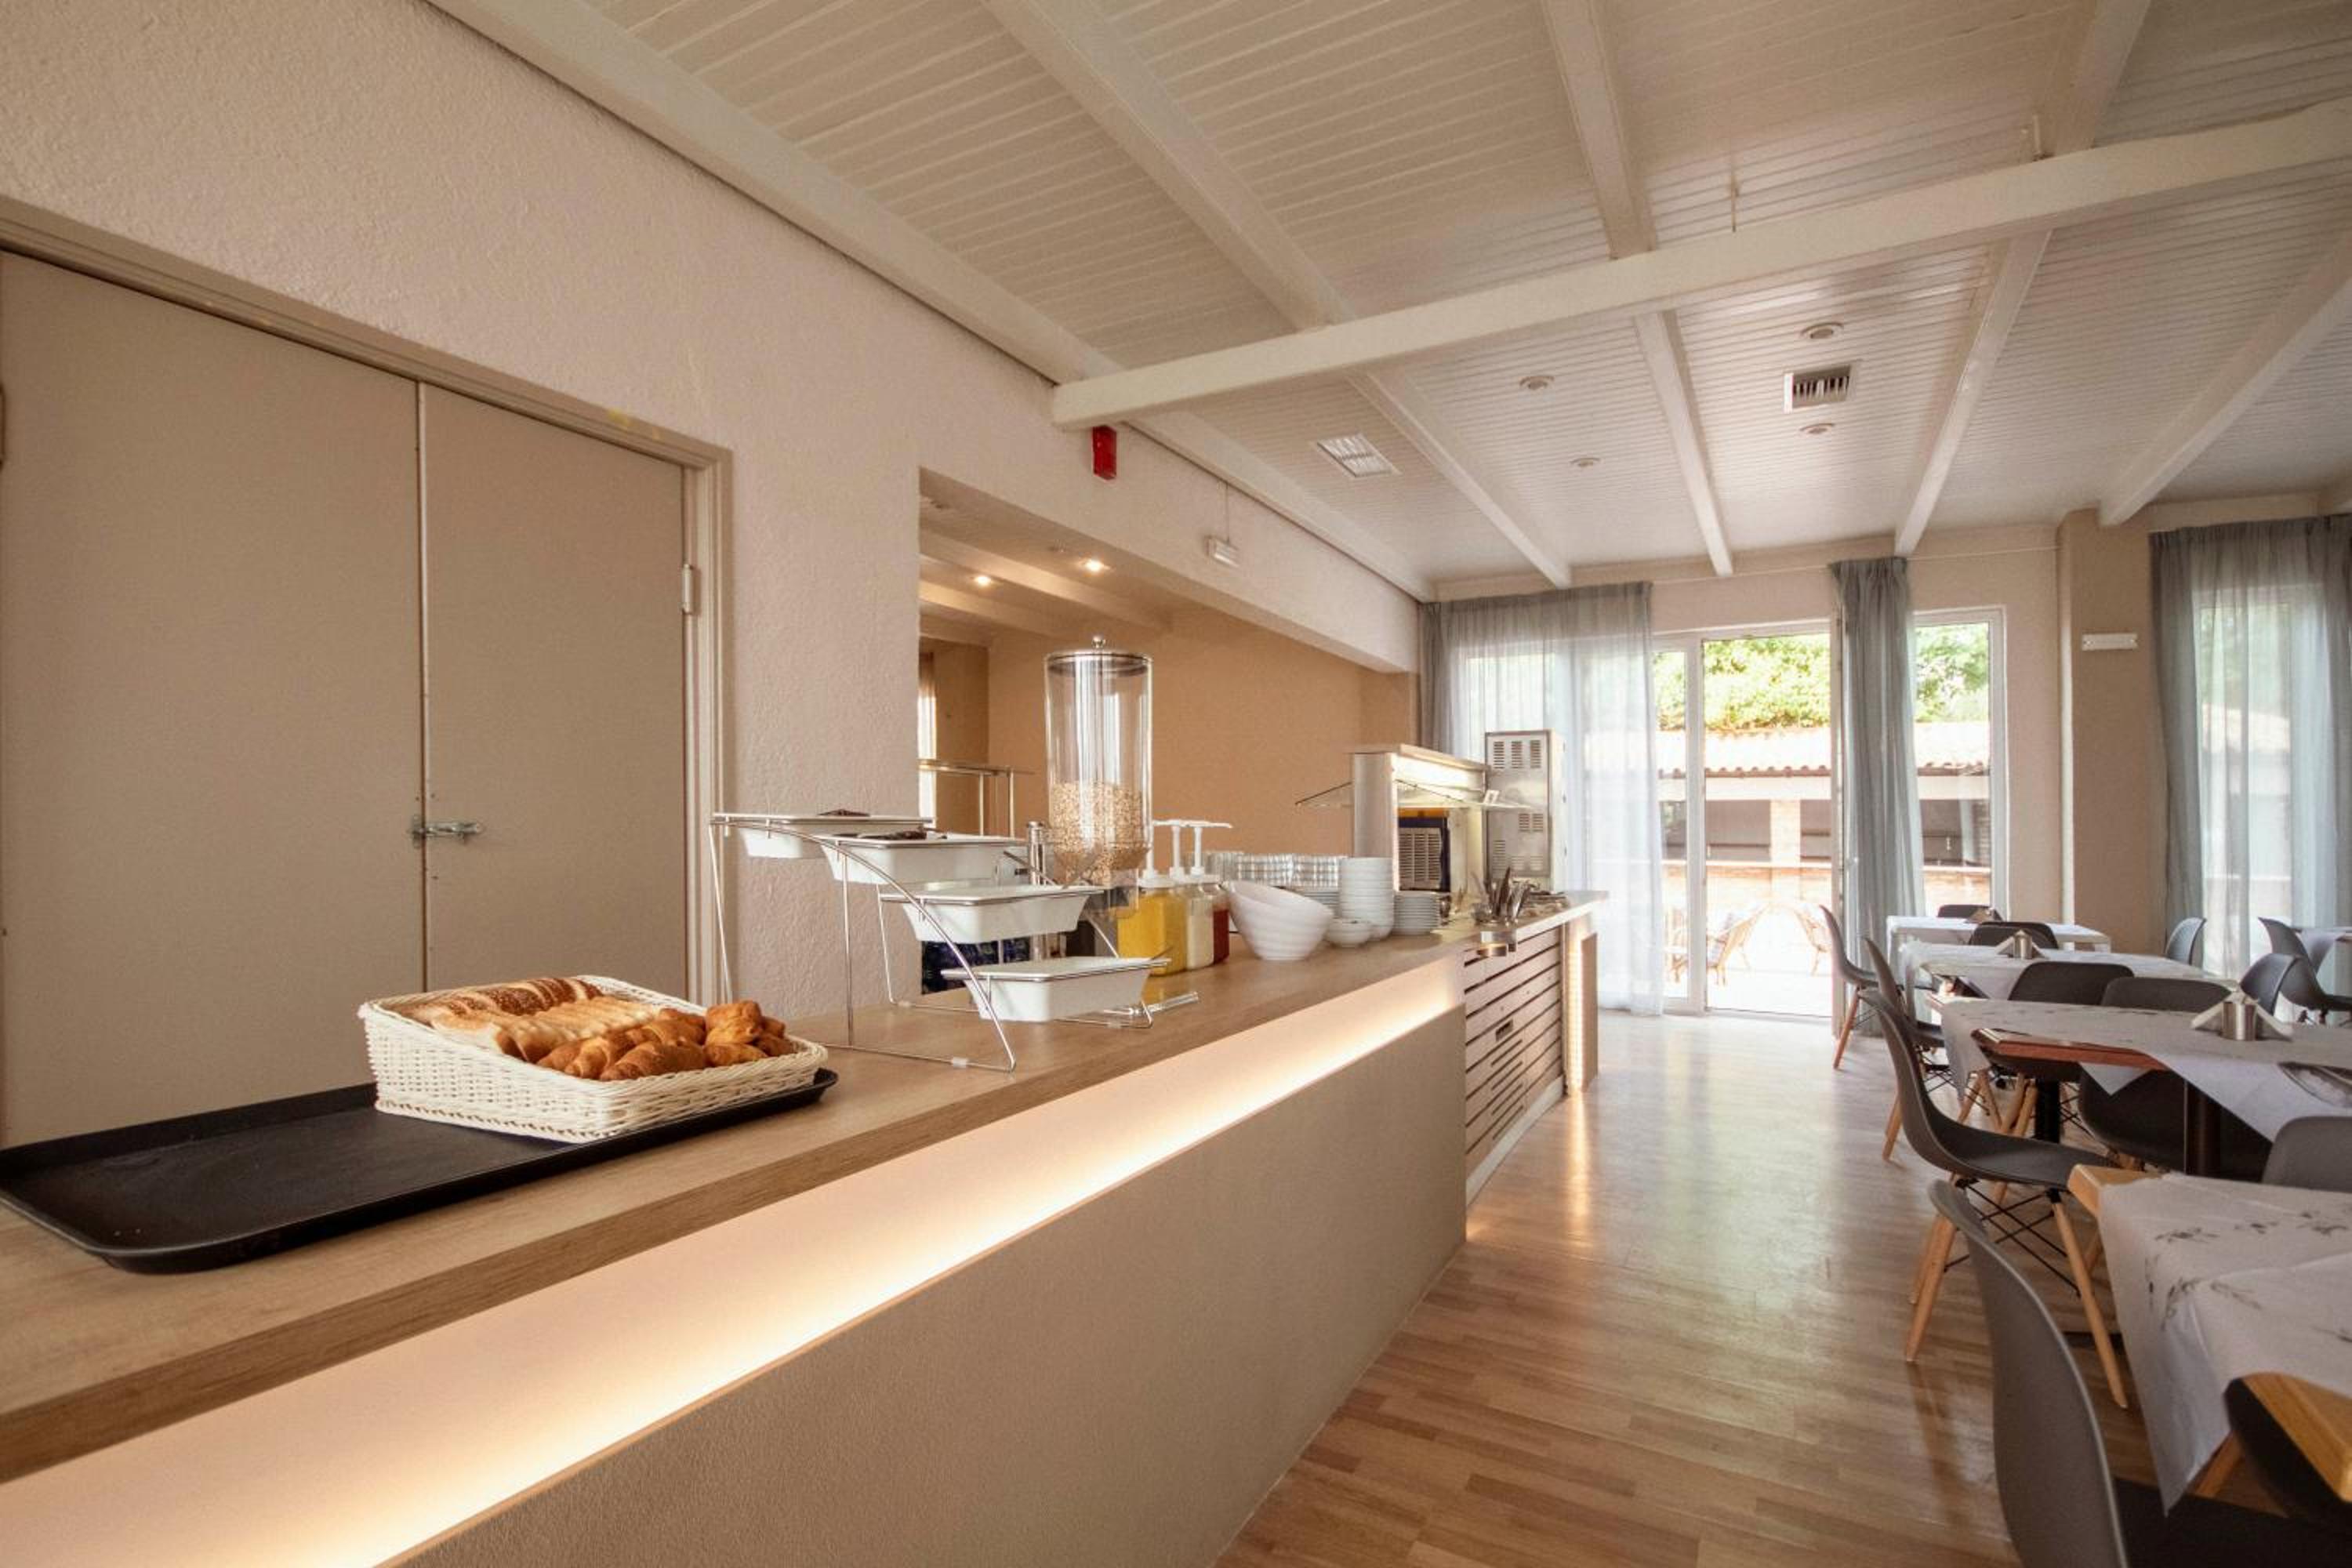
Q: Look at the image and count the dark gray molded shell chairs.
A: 12